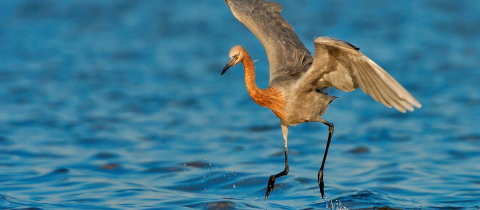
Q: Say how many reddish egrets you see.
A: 1